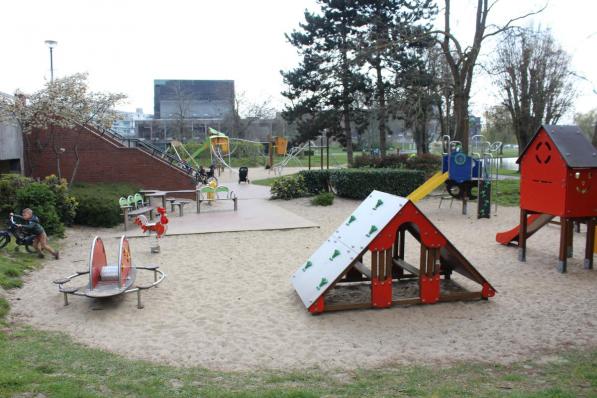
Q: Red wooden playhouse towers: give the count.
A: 1